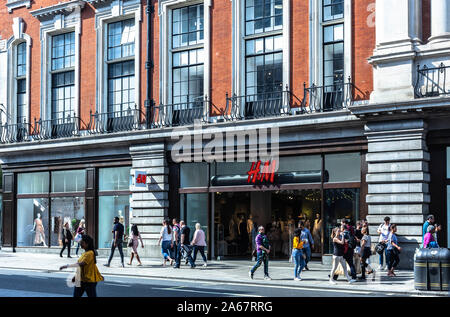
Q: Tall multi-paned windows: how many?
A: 6